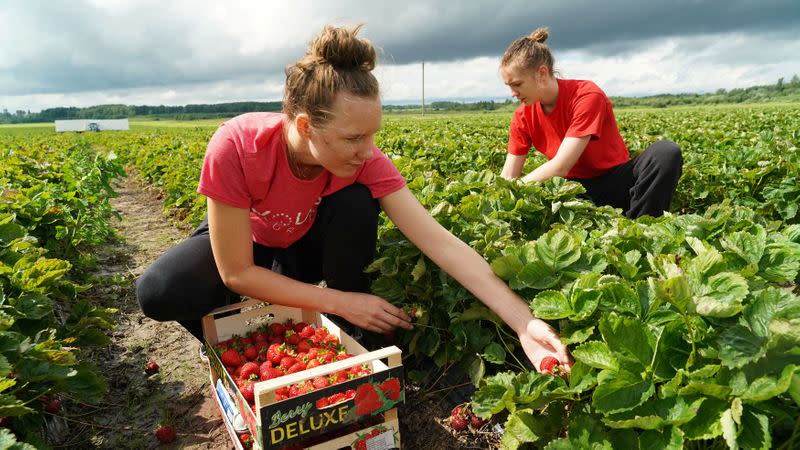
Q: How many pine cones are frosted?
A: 0